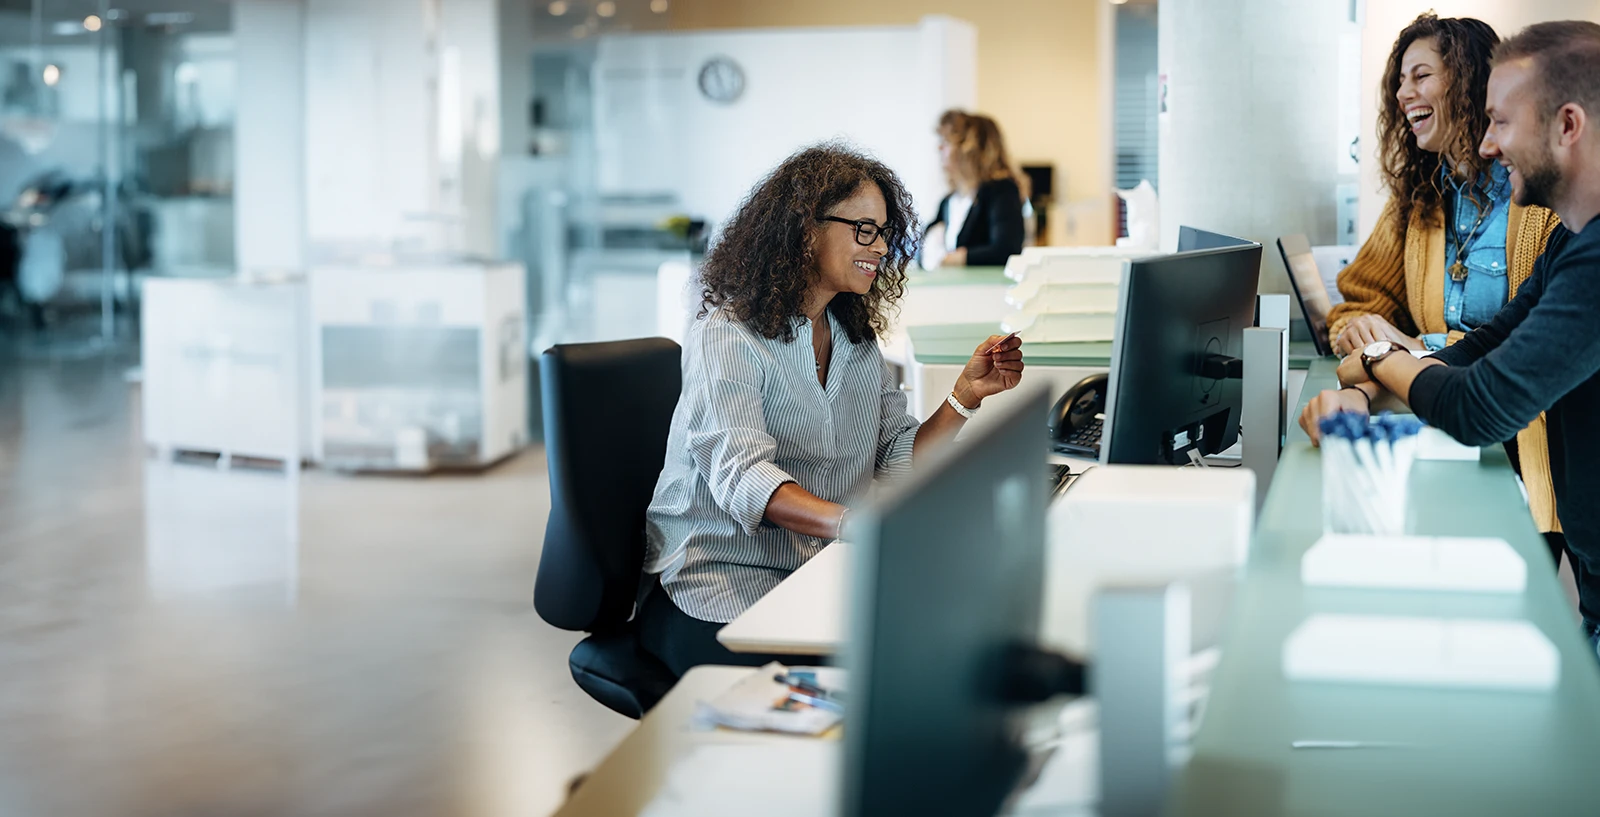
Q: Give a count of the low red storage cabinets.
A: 0